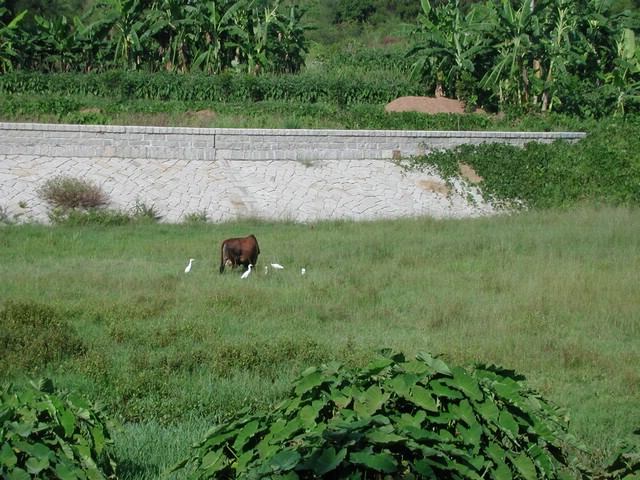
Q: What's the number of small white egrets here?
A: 5